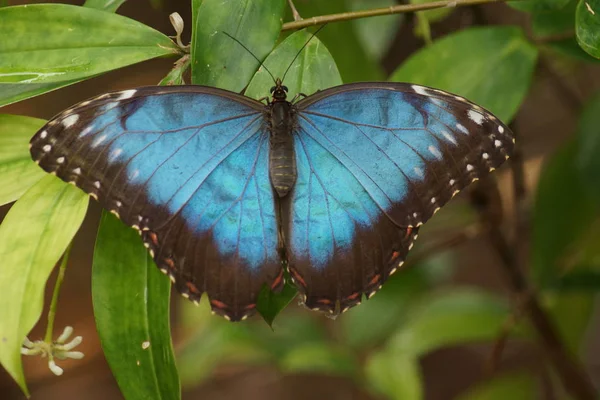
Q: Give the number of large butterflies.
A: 1